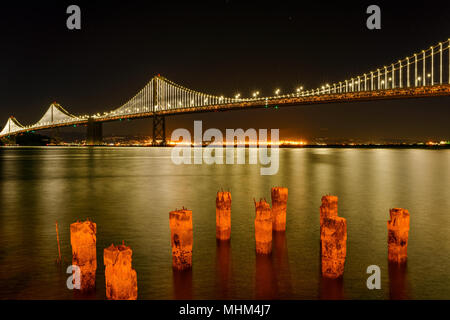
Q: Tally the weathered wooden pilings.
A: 9